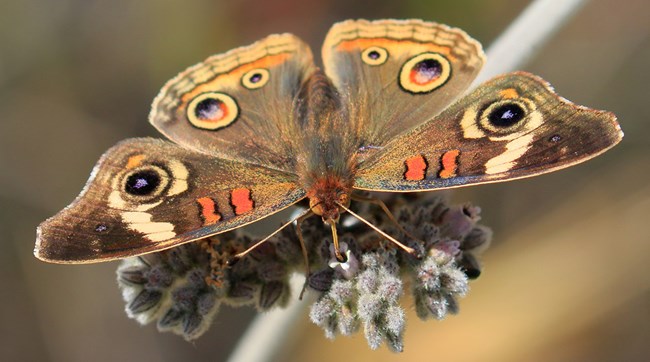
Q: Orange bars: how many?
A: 4